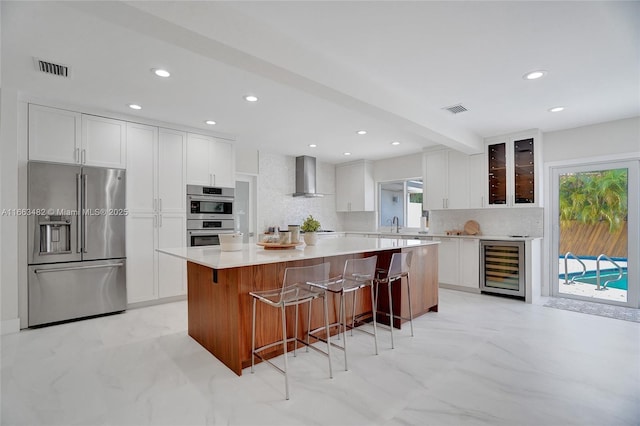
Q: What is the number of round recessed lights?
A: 10